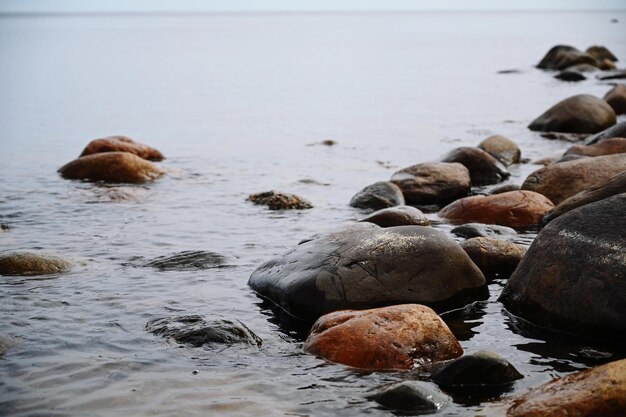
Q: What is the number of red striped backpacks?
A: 0